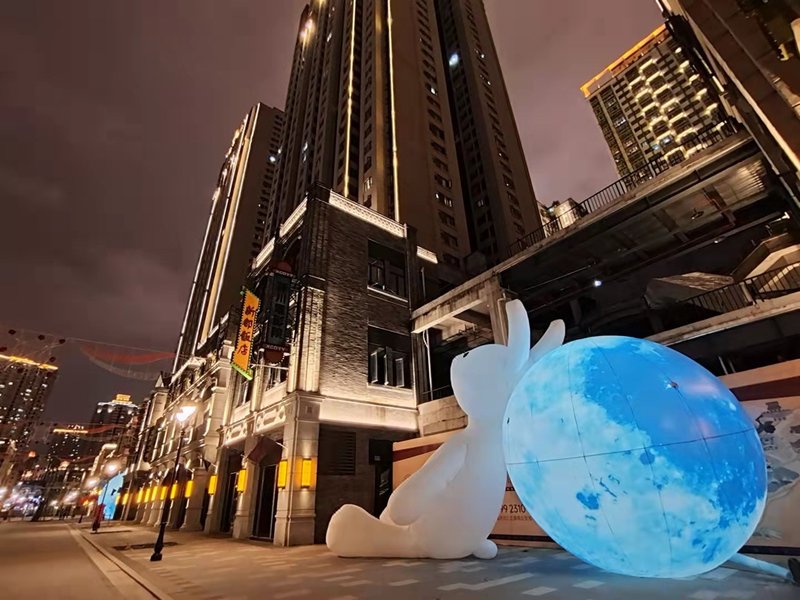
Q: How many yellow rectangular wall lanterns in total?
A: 12